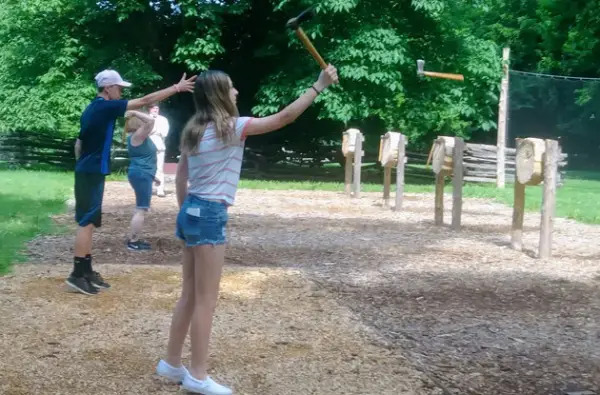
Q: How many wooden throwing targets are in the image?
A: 4